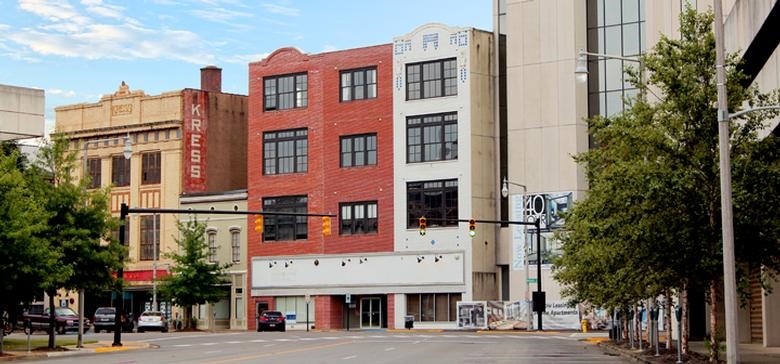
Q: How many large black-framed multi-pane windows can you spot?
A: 9